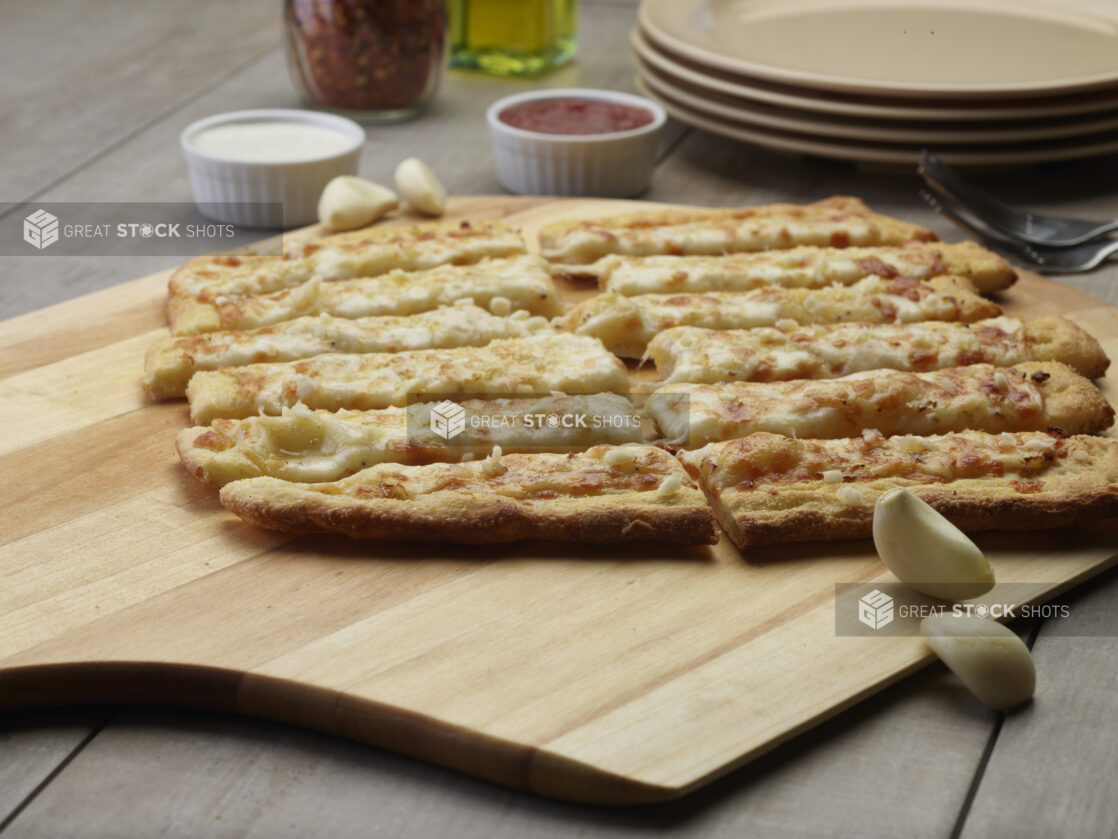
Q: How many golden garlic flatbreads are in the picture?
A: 12